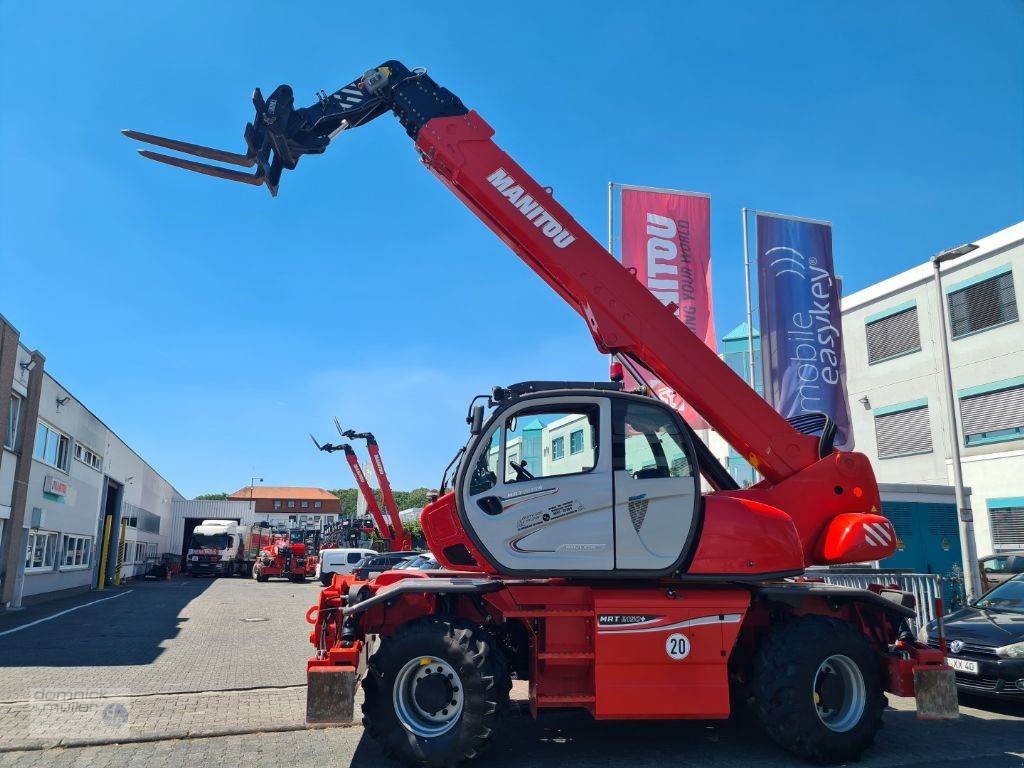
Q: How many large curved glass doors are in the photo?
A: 1